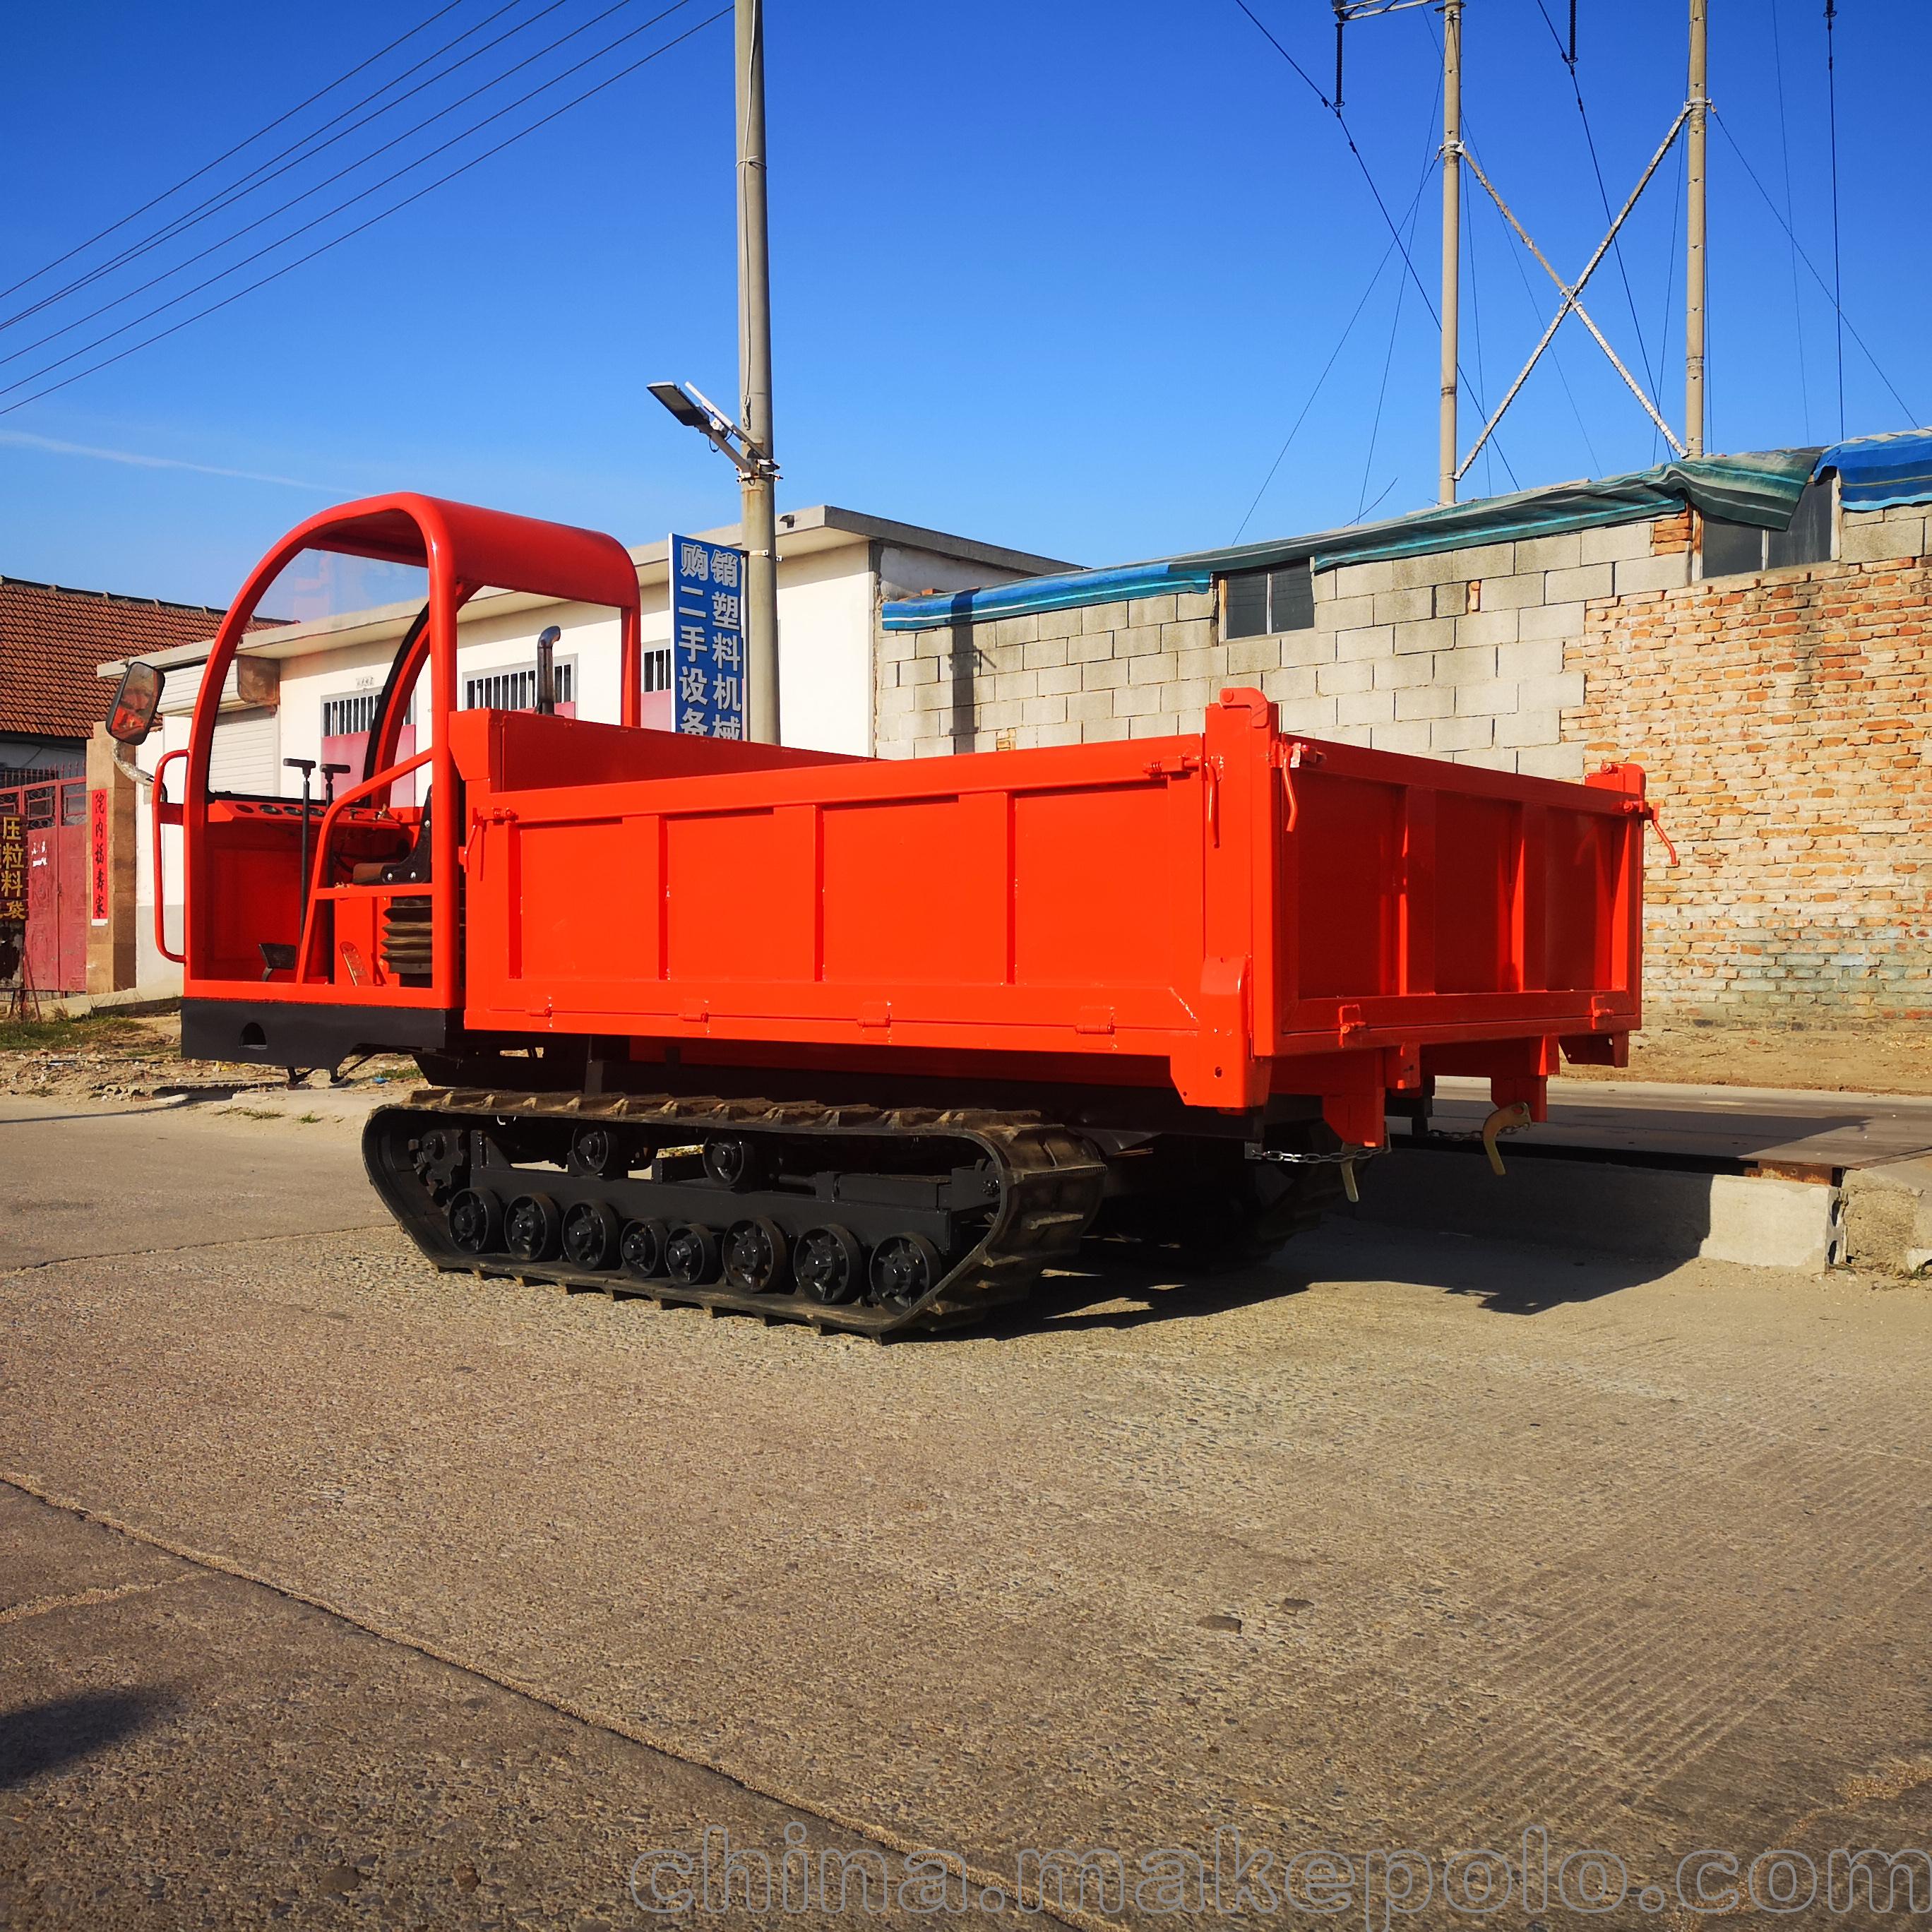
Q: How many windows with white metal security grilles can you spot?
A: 3